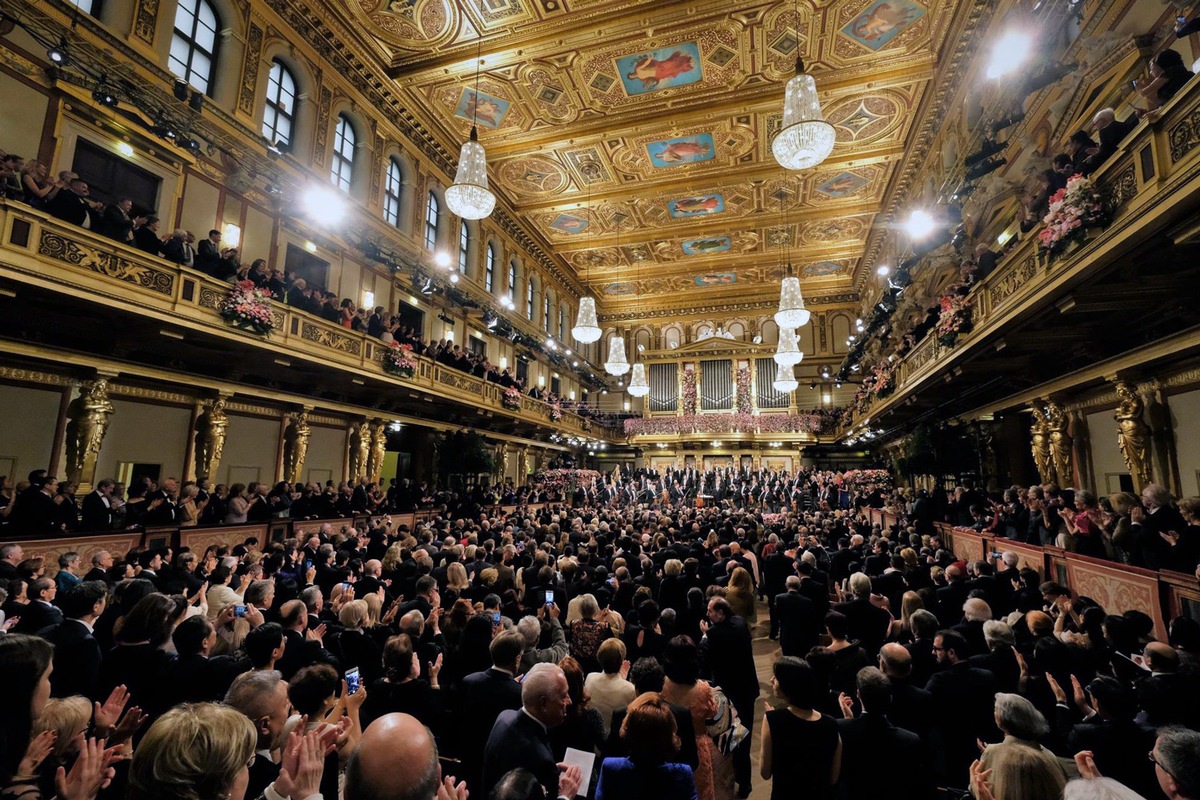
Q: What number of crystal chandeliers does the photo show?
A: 8